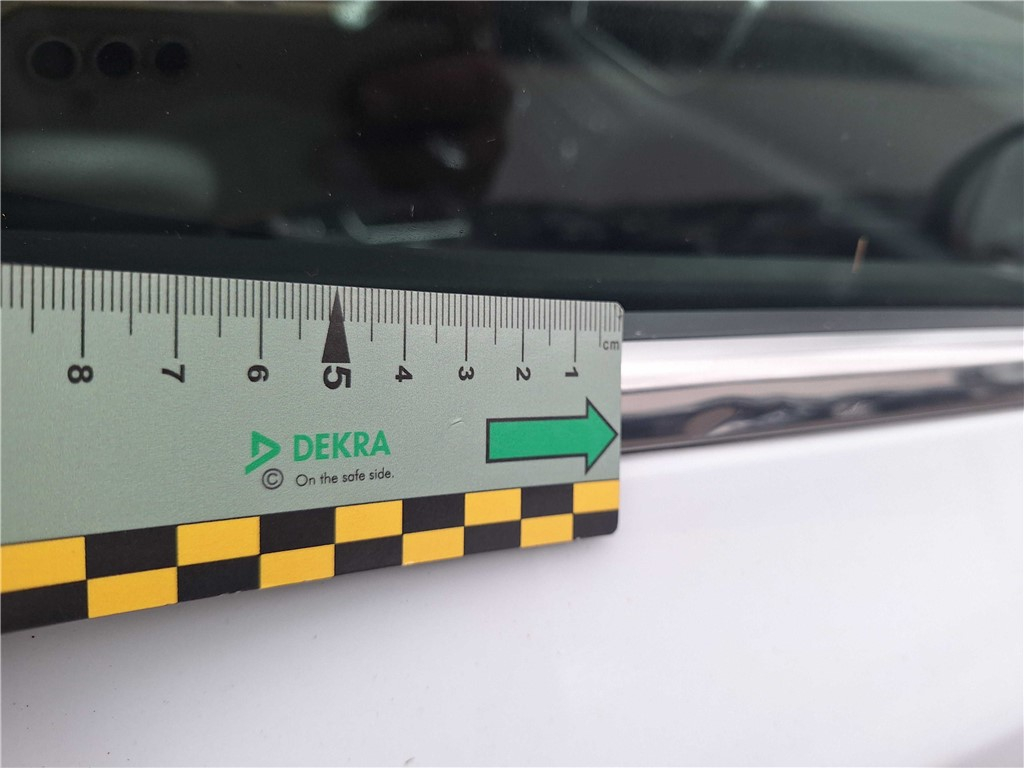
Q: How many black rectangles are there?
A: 9